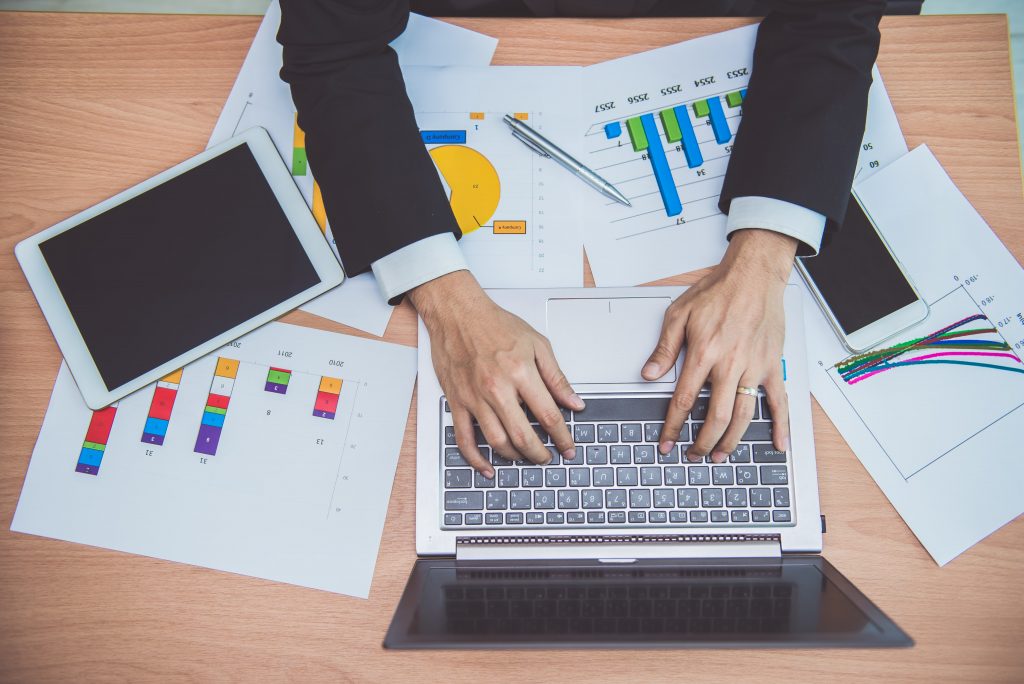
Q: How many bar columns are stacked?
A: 5